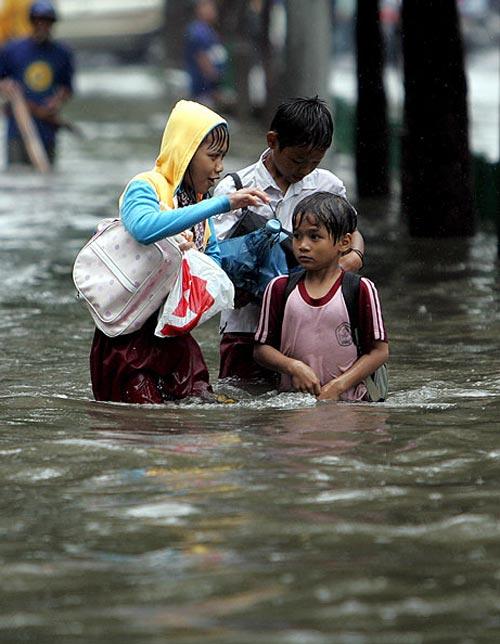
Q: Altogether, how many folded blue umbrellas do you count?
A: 1